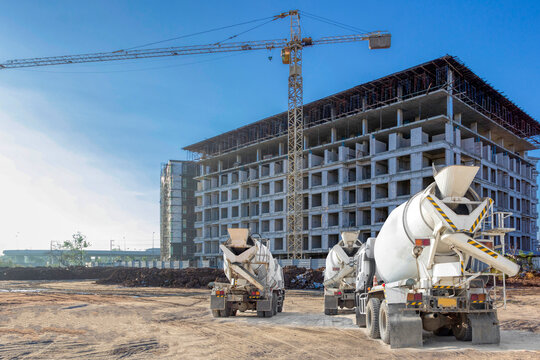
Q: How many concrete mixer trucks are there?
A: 3